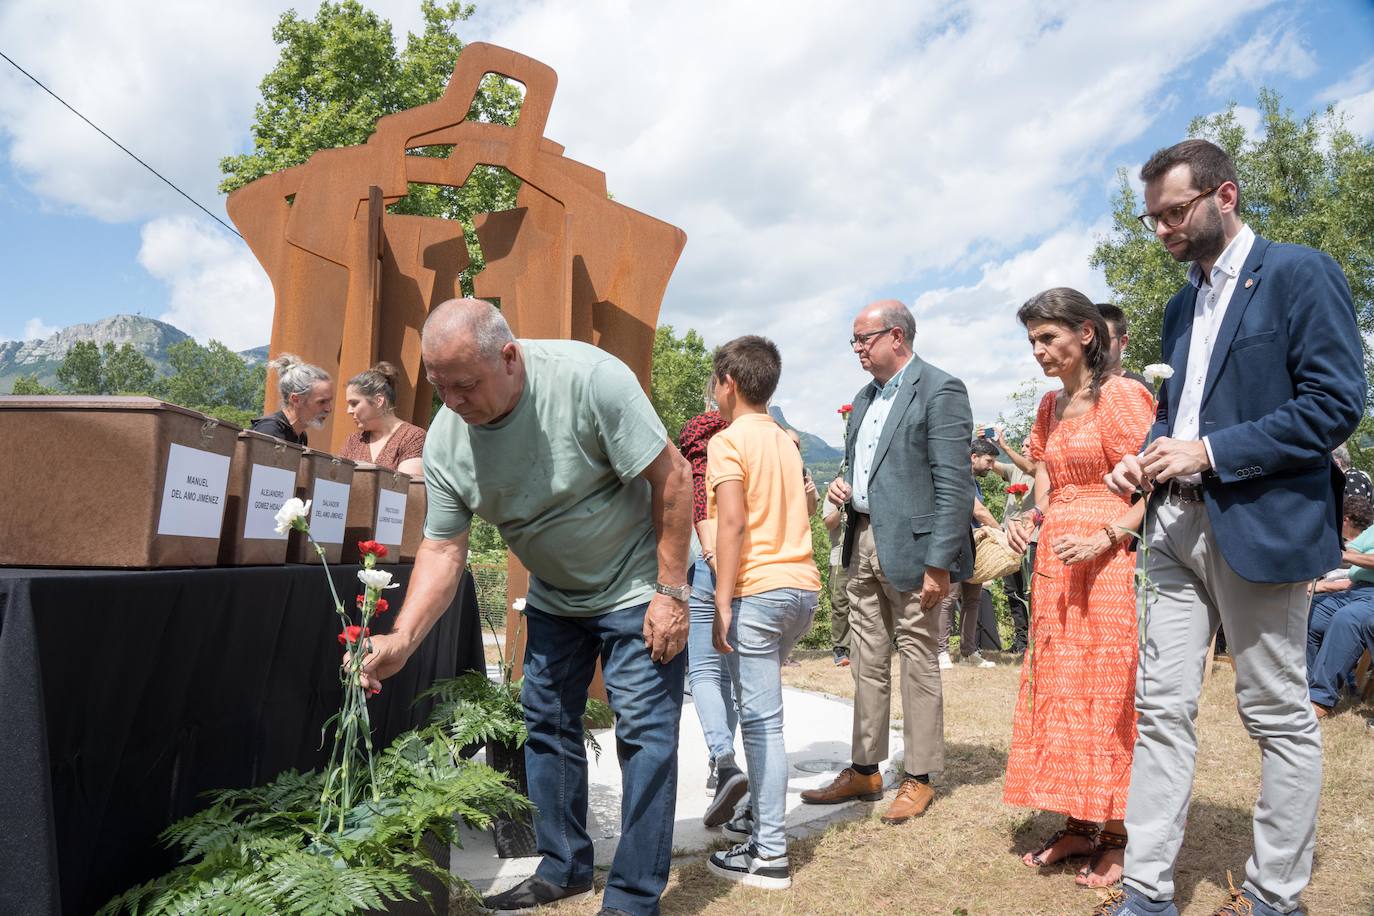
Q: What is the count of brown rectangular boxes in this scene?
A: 5